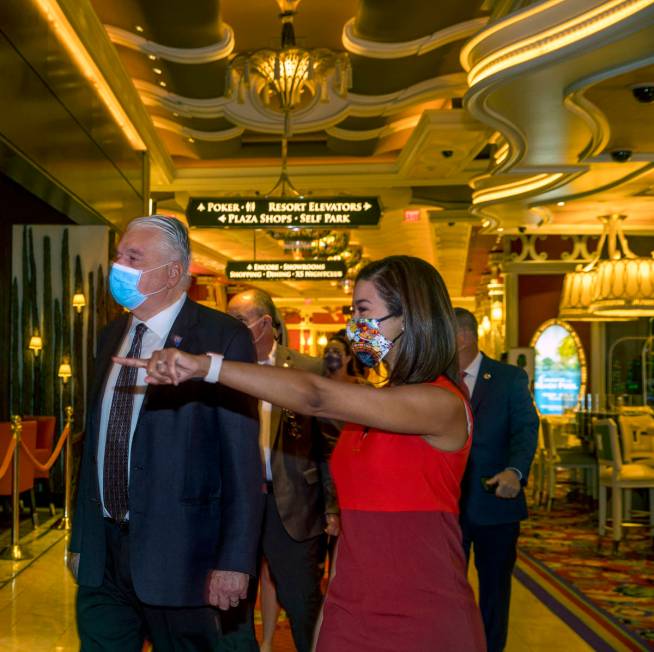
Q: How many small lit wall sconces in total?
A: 3